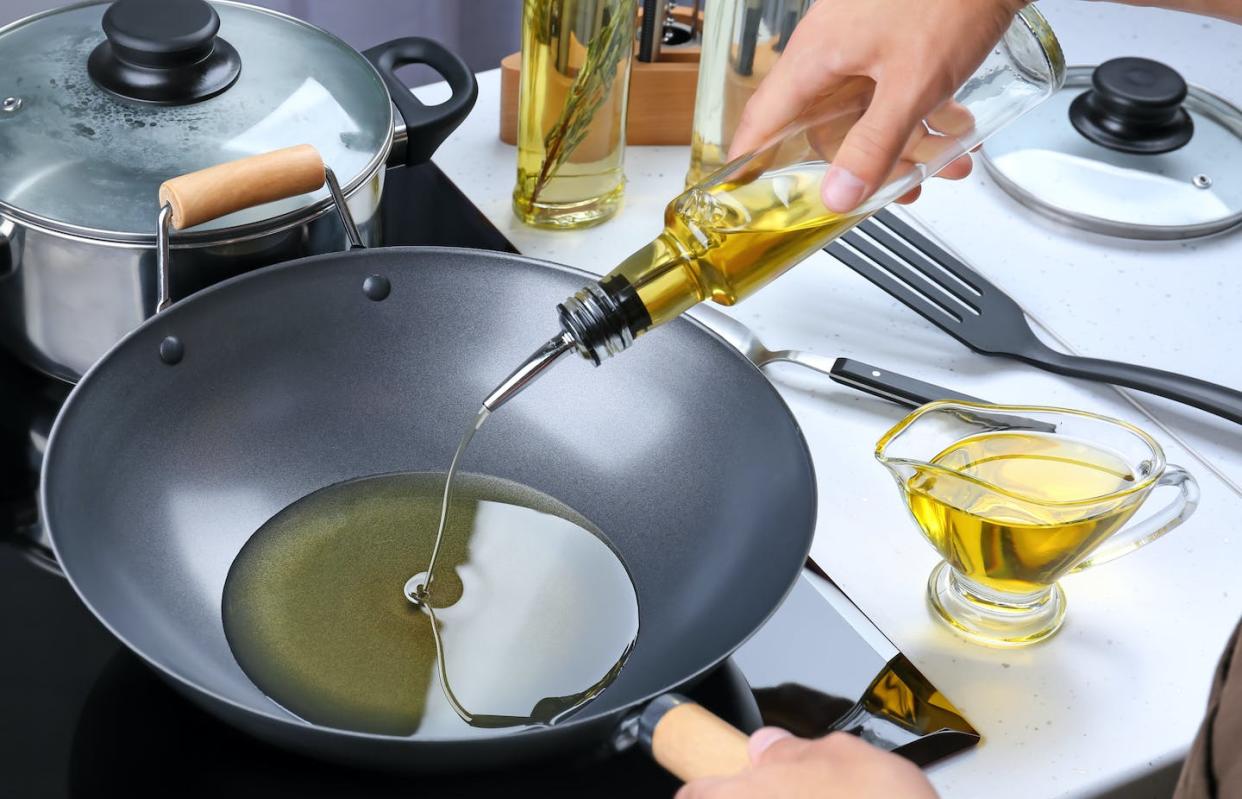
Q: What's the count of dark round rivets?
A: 2